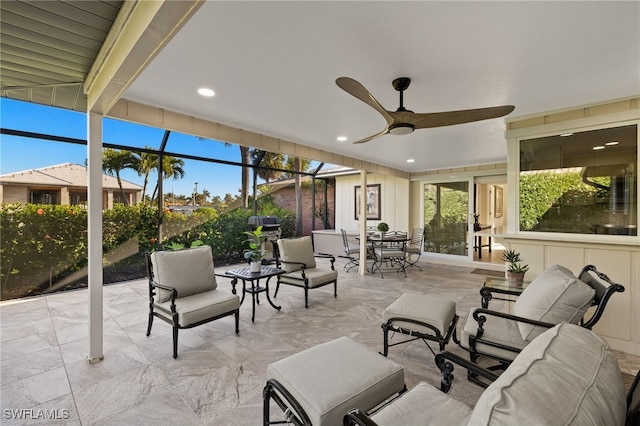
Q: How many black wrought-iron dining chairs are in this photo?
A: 4